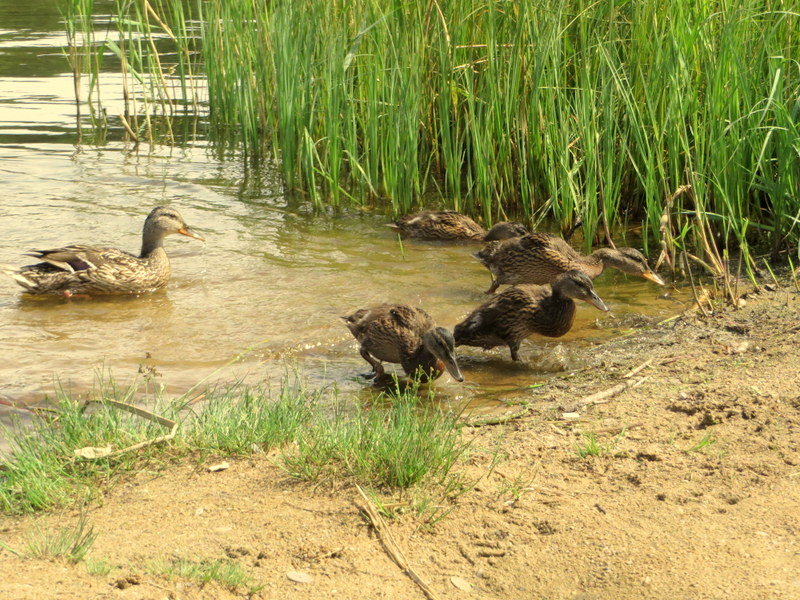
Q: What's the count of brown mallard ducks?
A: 5